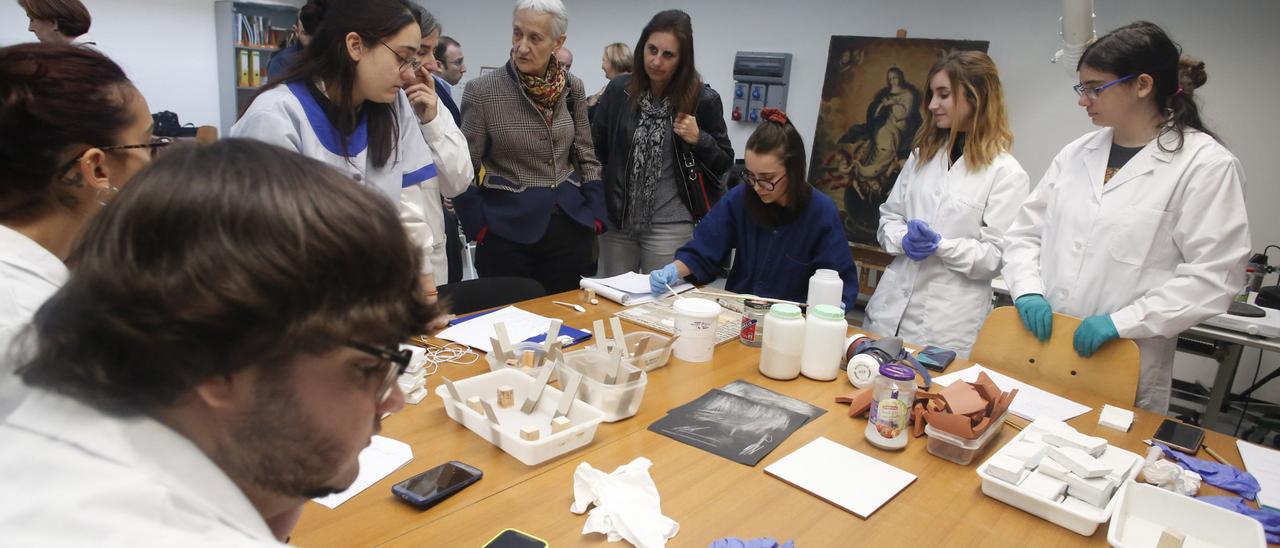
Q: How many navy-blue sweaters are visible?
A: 1